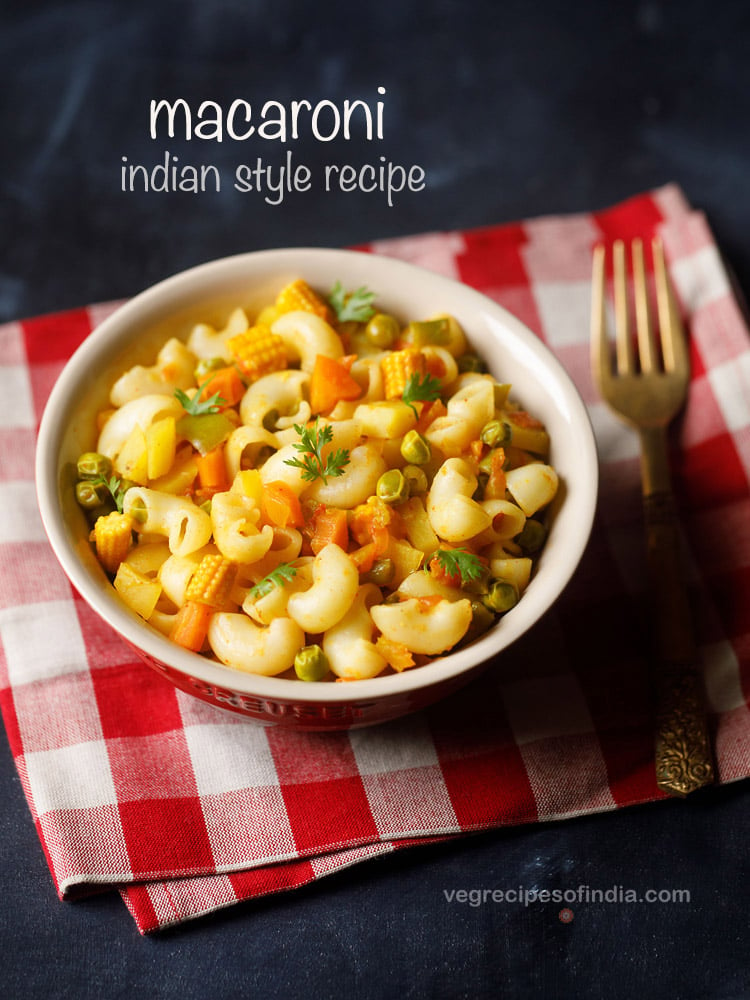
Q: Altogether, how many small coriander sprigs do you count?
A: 7